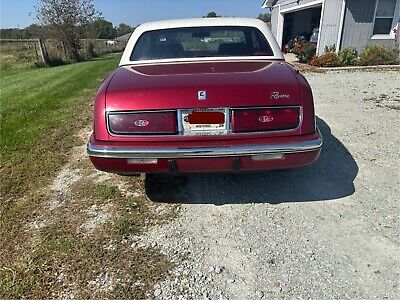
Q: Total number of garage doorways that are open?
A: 1